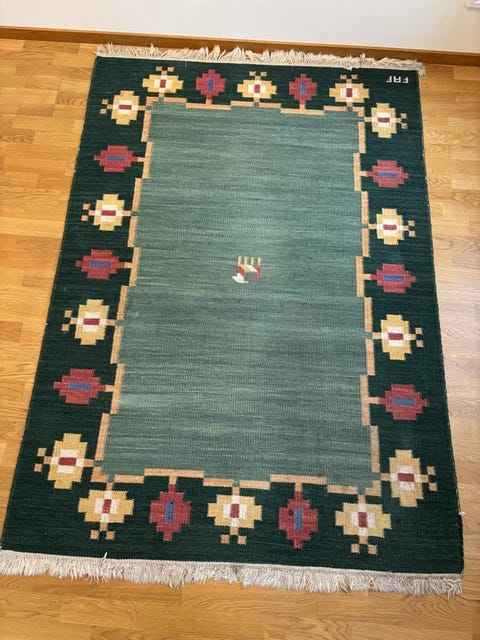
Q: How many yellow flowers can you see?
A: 14